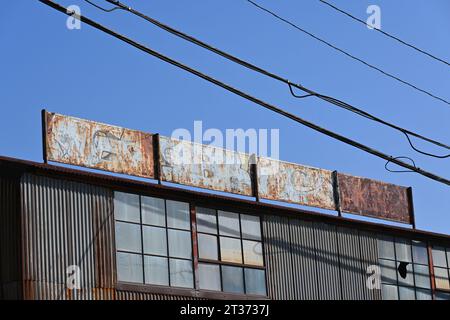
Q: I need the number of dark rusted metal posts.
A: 5